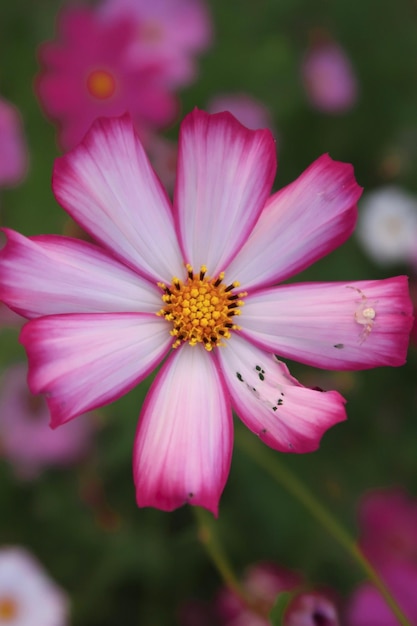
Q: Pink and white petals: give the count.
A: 8